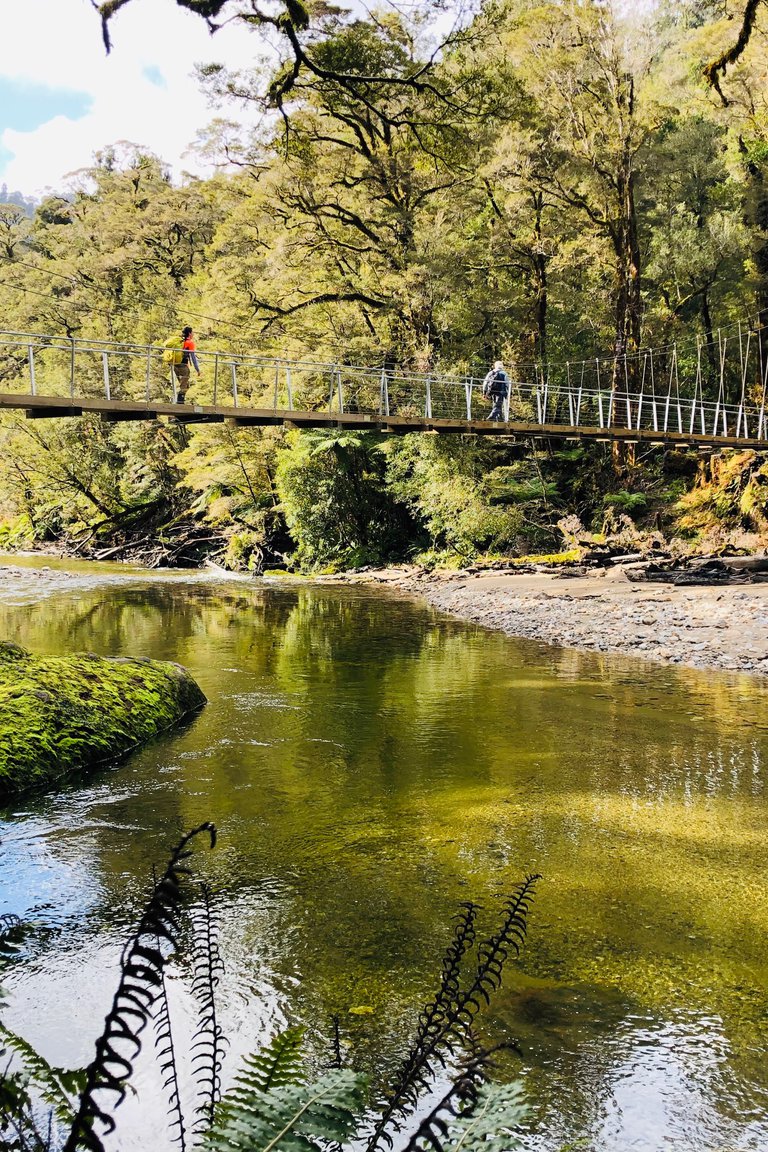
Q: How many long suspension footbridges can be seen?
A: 1